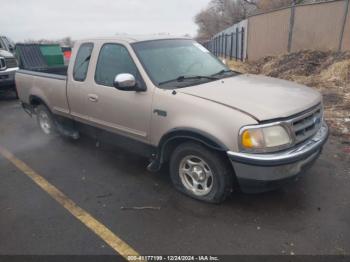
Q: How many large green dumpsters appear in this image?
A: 1